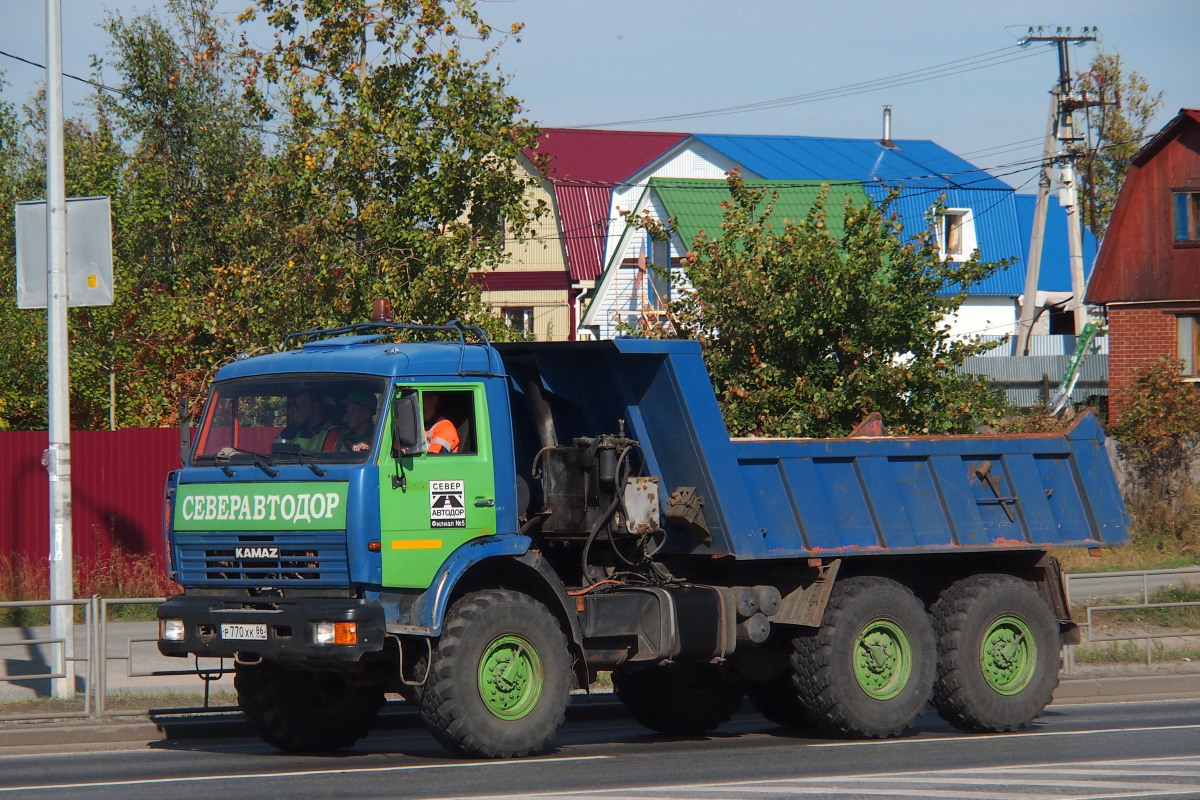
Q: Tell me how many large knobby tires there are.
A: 6